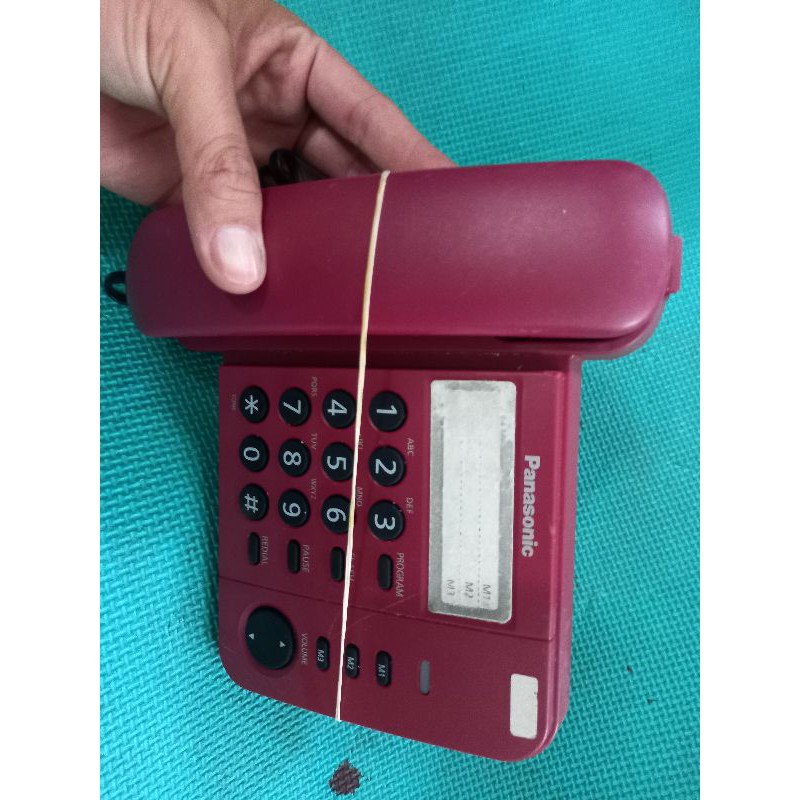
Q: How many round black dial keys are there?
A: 12